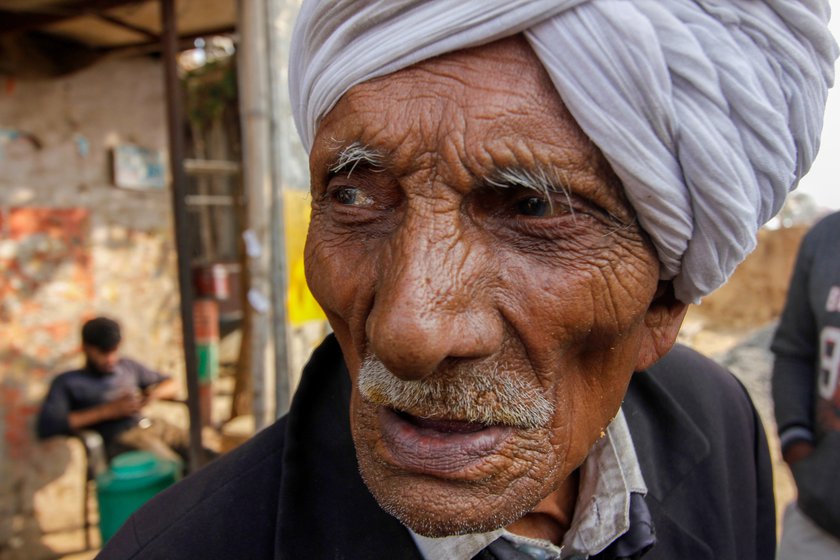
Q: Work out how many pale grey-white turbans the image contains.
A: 1